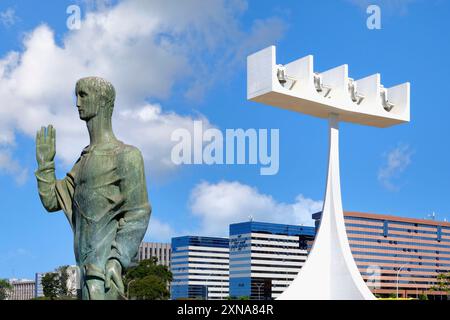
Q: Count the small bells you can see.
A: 4